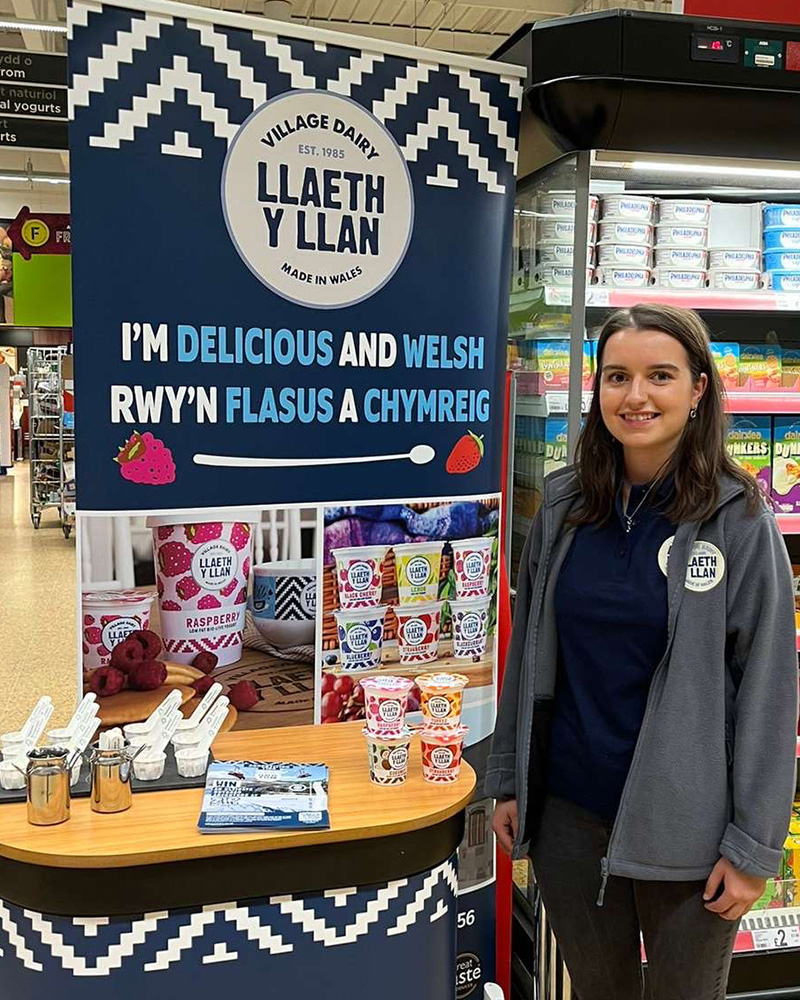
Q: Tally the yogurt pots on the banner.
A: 8